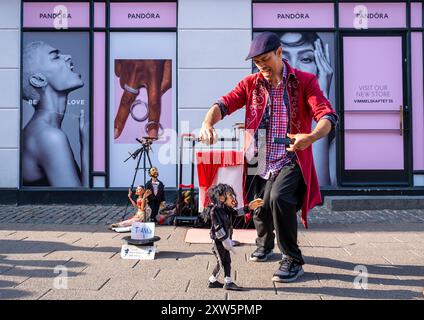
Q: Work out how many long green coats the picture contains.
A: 0